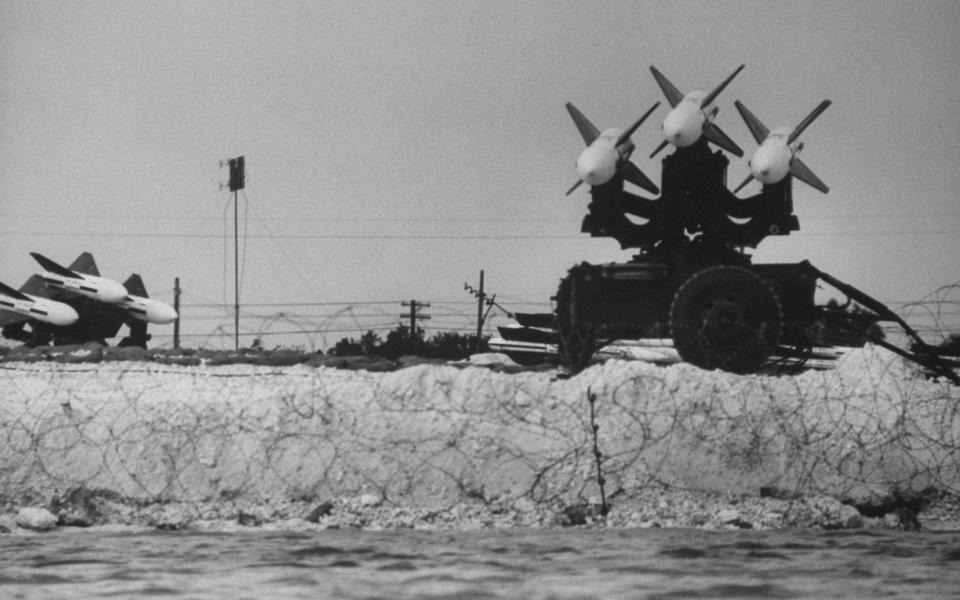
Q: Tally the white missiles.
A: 6